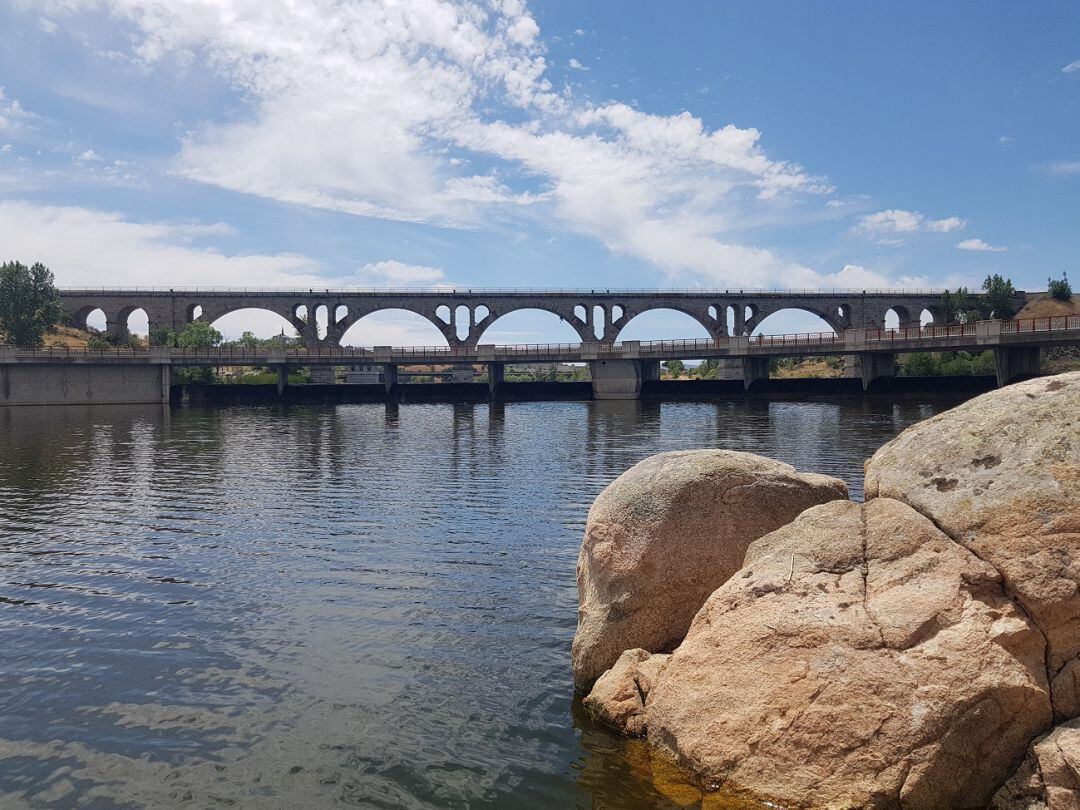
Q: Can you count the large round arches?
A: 5